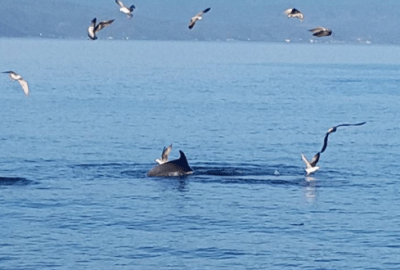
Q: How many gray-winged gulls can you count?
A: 9